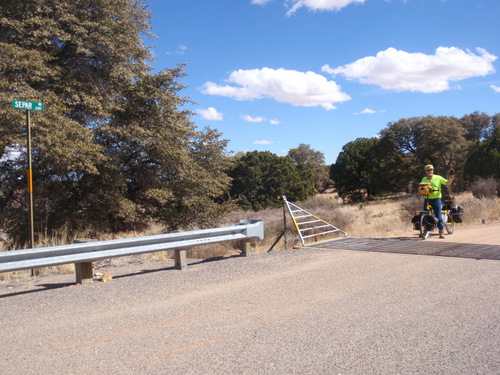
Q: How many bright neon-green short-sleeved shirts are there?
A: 1